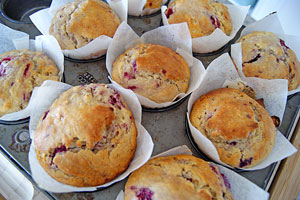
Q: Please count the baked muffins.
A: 9